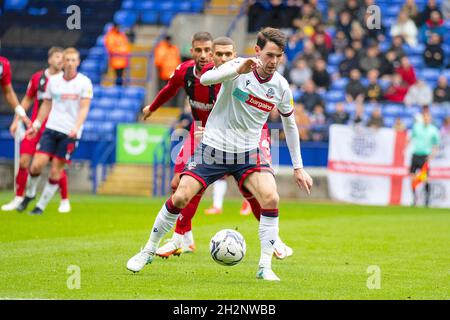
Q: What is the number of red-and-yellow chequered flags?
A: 1